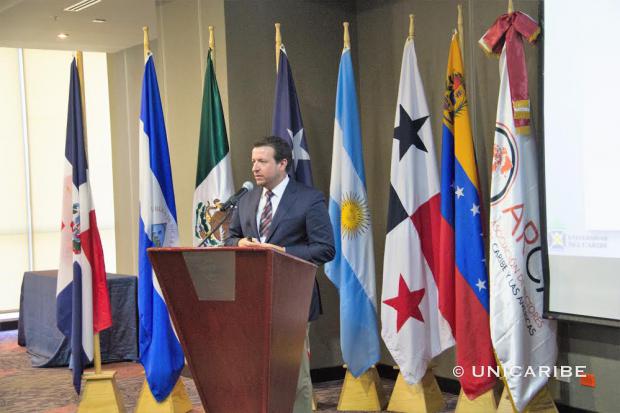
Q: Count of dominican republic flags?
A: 1